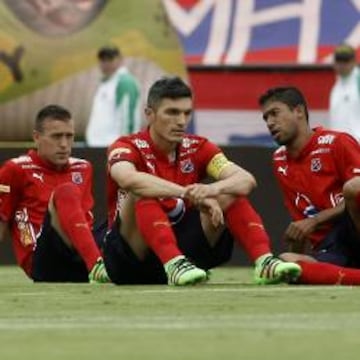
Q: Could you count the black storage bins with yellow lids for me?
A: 0